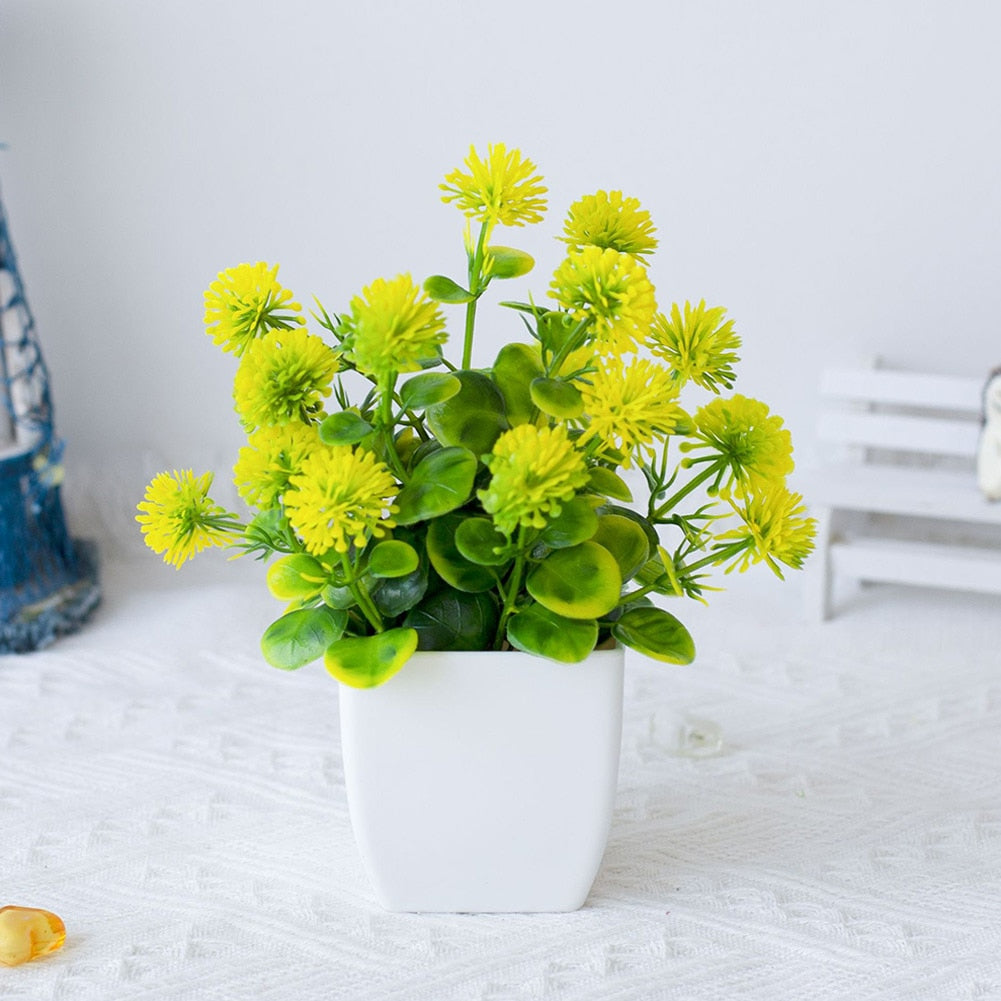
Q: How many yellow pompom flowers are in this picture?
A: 14